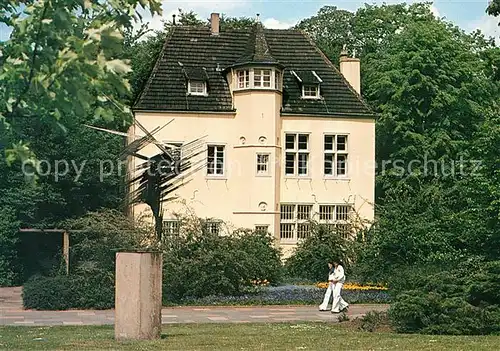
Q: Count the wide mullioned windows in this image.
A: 4